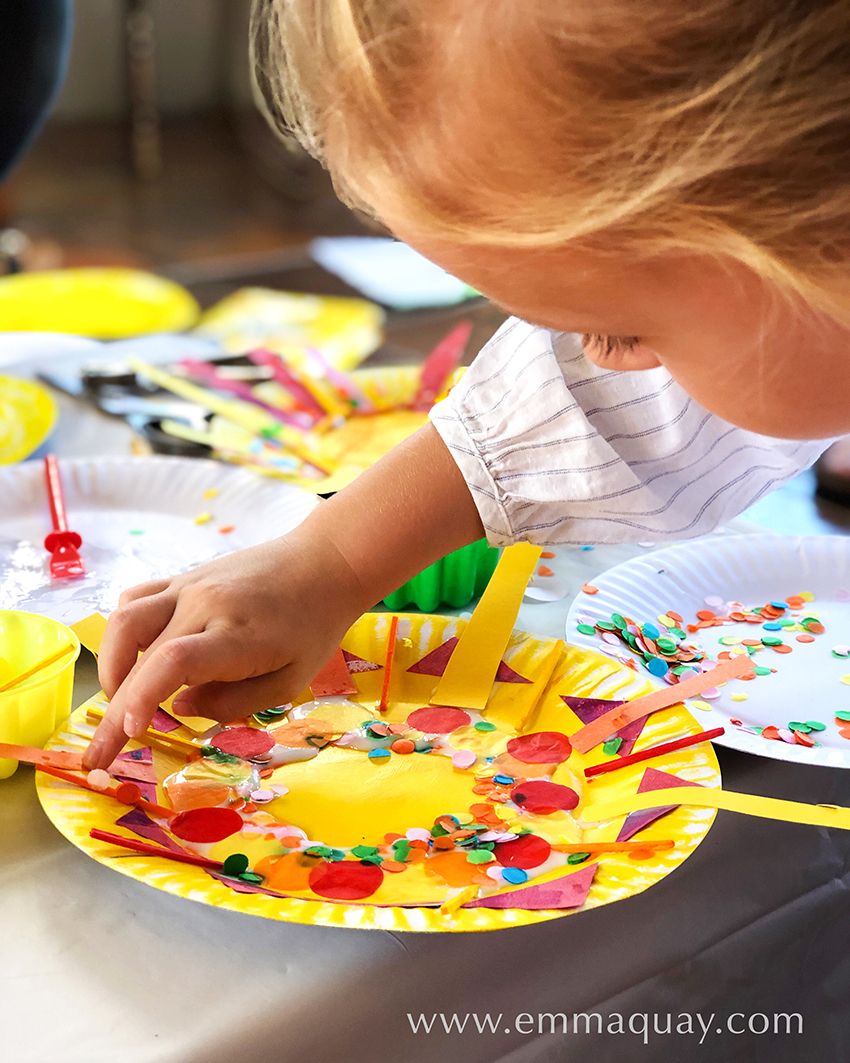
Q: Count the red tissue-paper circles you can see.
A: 7